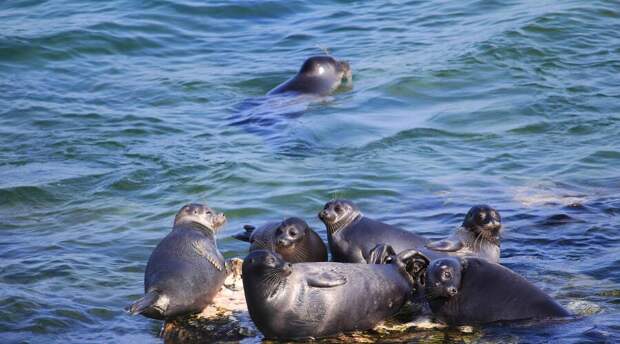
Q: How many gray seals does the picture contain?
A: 7